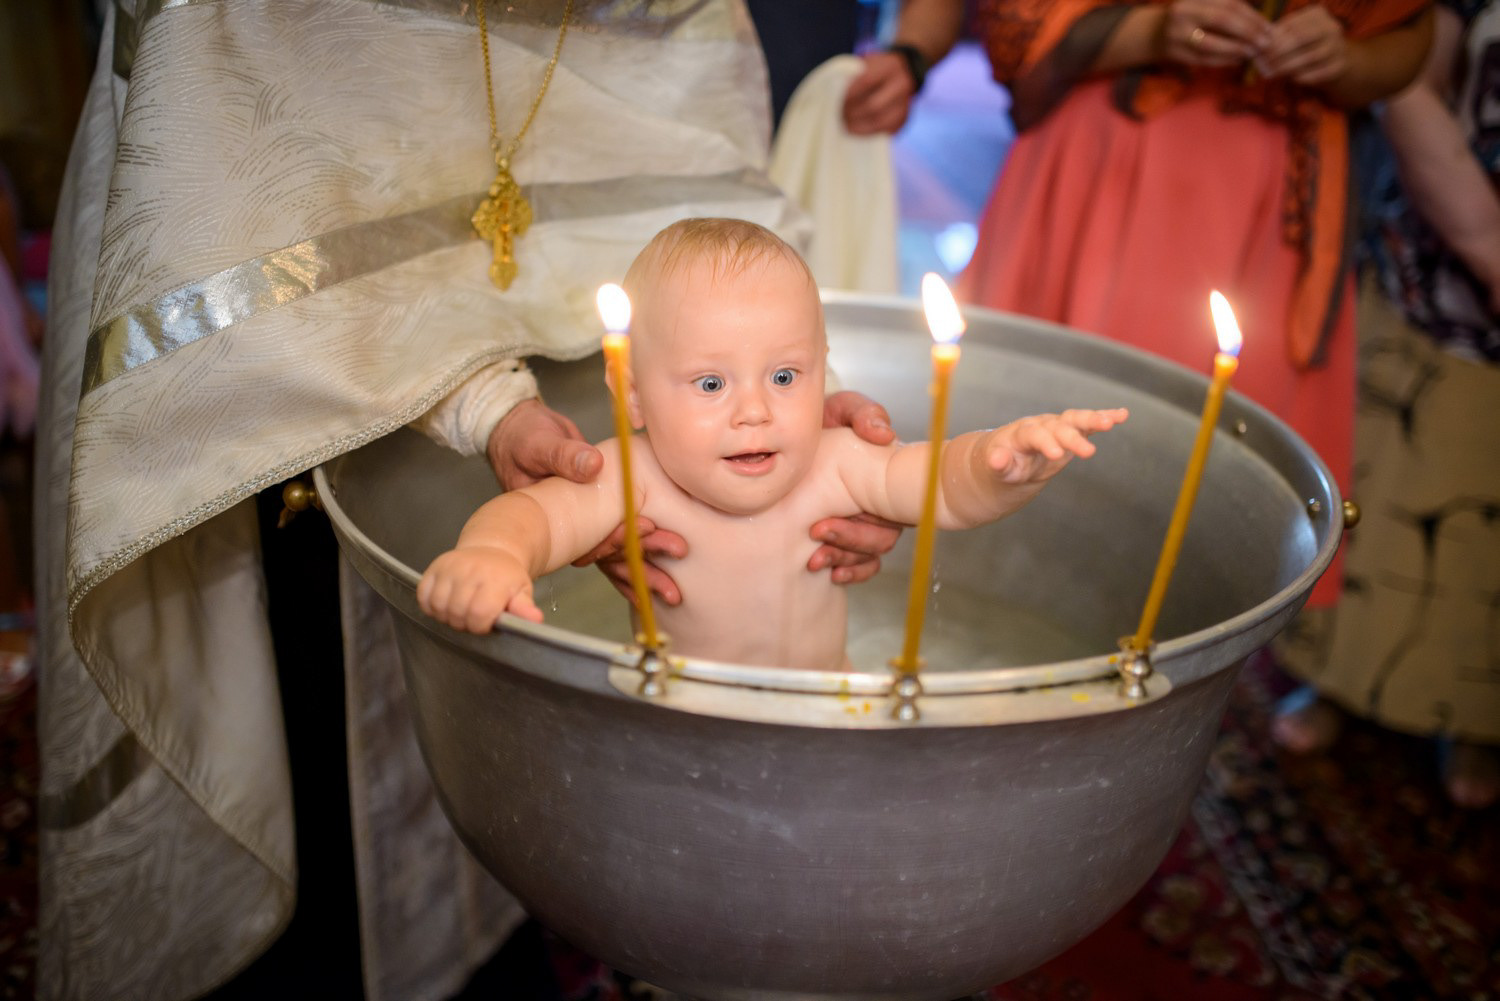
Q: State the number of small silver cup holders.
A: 3